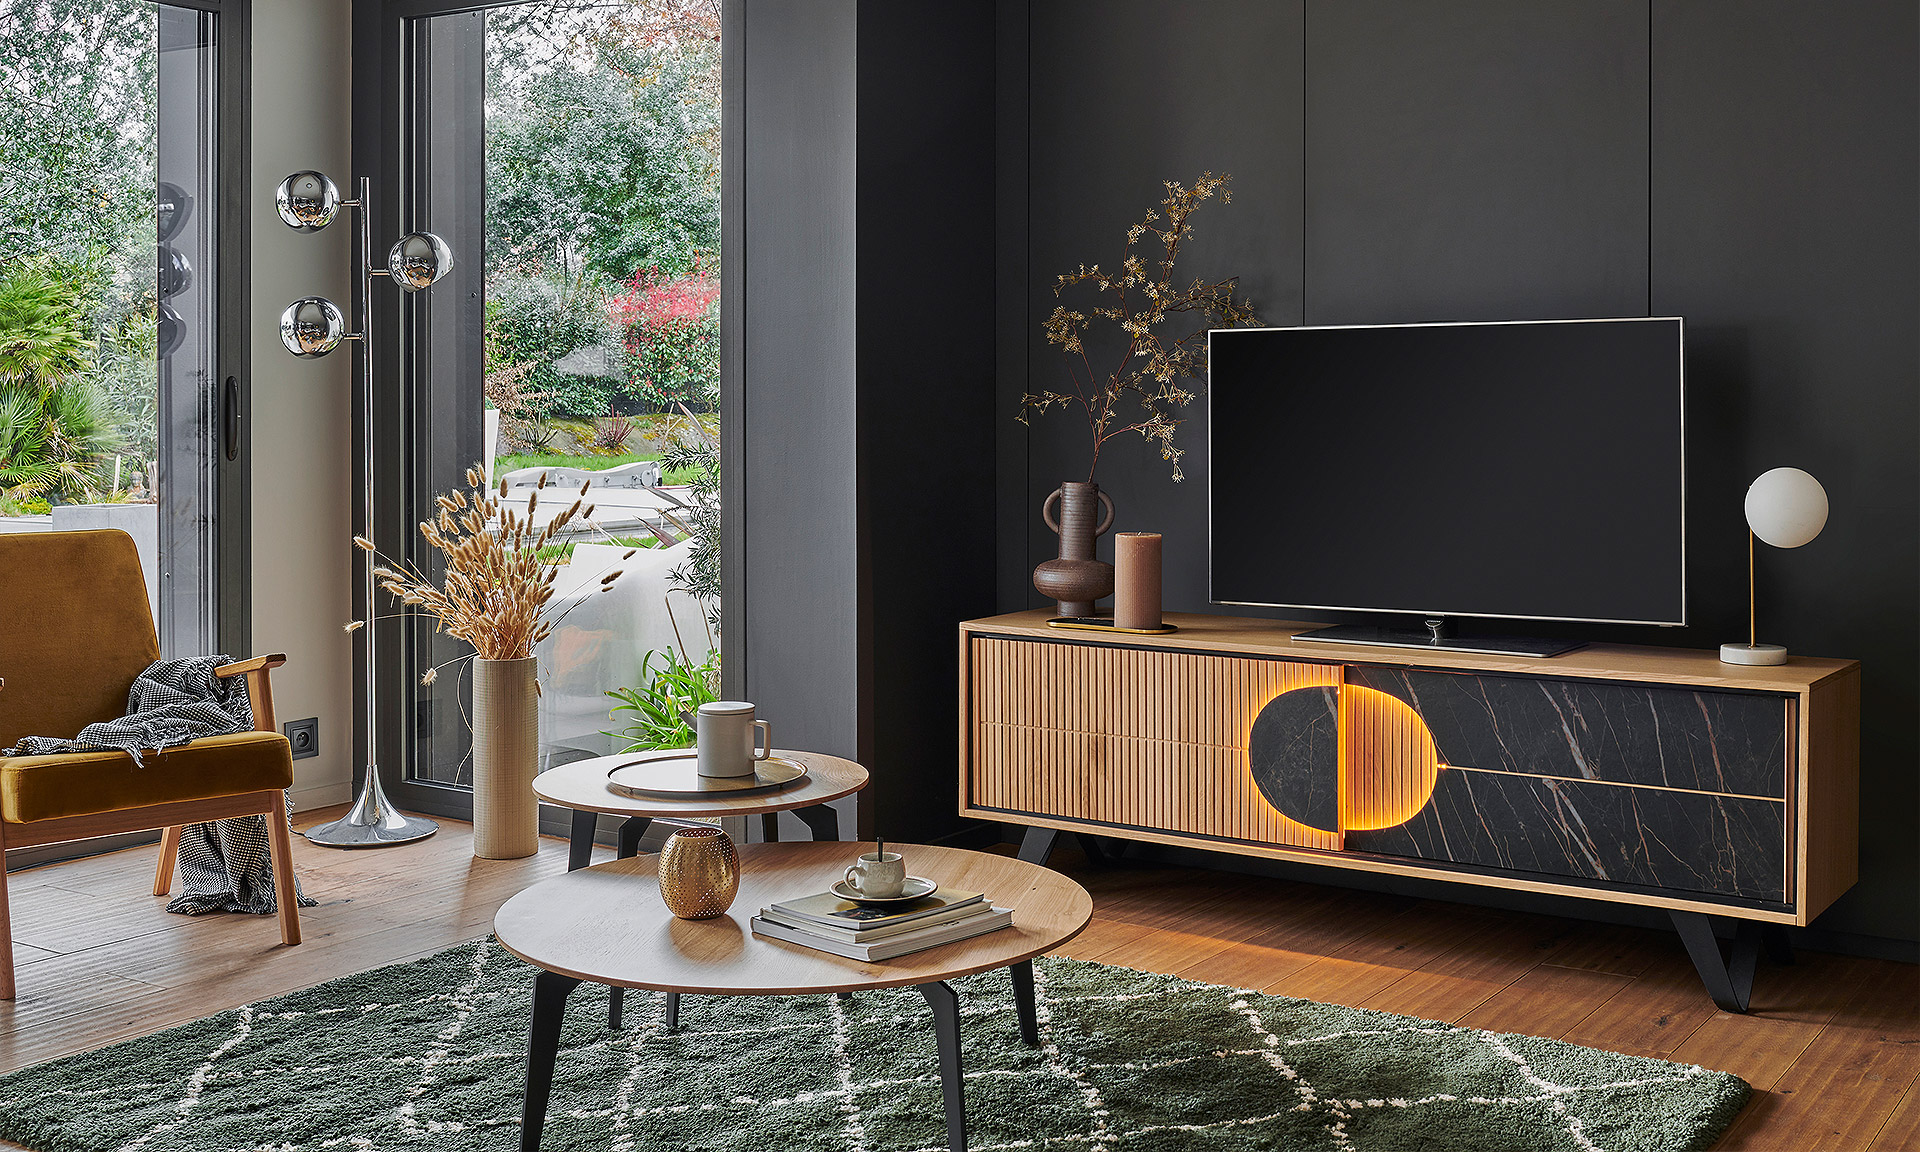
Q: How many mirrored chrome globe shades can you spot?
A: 3